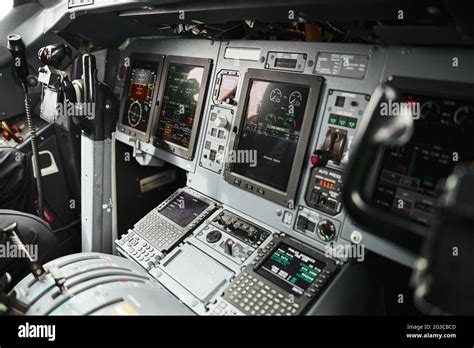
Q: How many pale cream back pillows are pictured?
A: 0